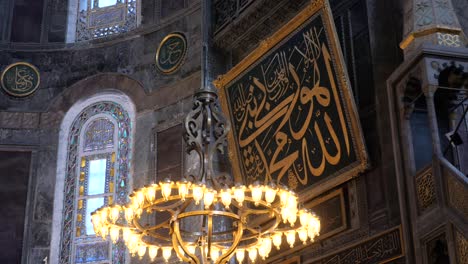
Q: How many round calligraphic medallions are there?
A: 2